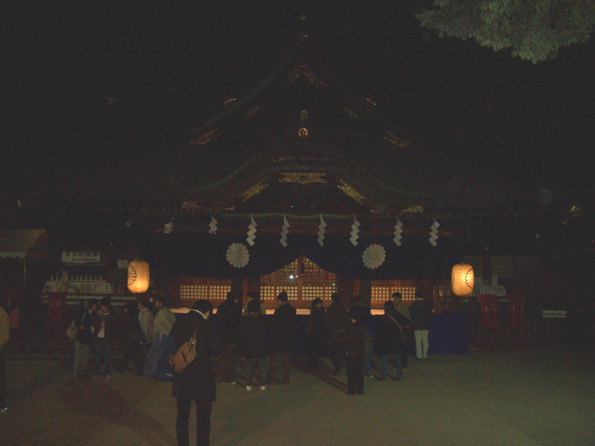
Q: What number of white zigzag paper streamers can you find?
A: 8